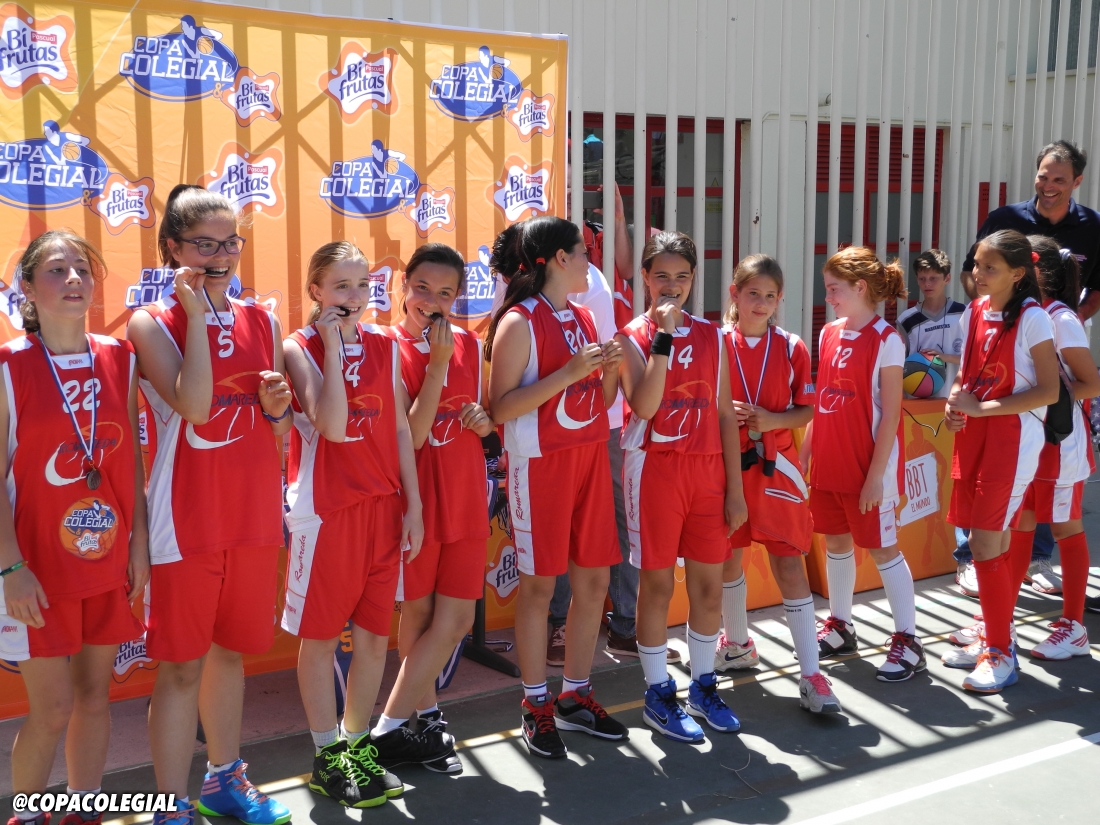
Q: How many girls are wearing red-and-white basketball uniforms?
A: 10